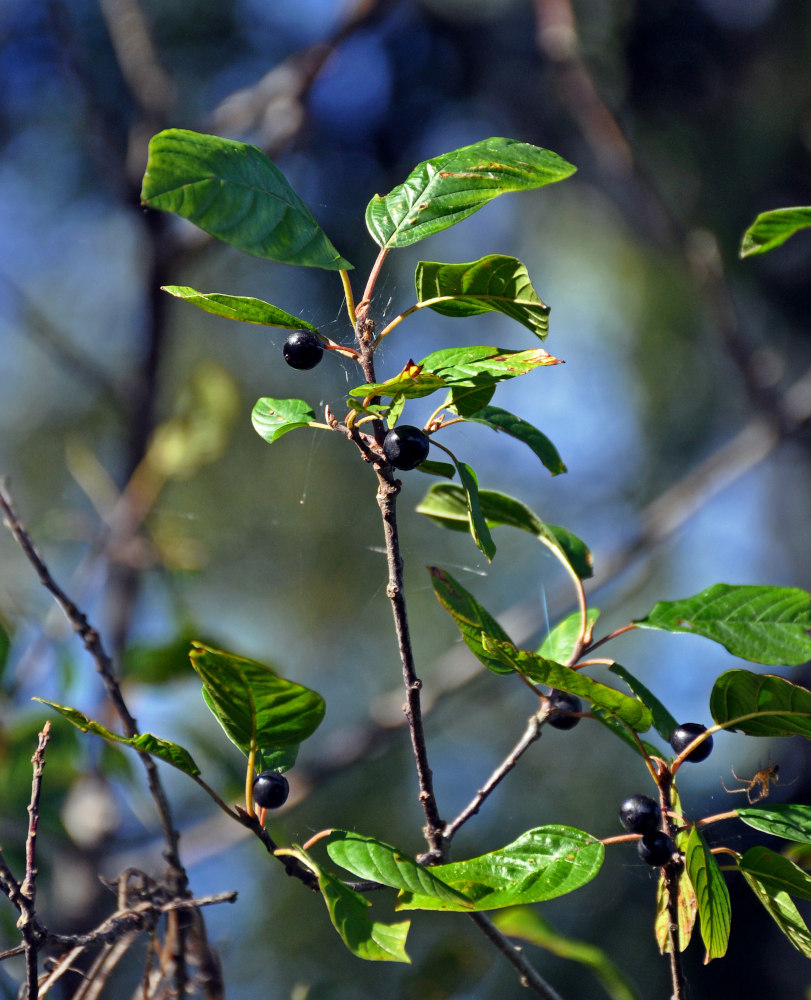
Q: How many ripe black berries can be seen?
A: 7